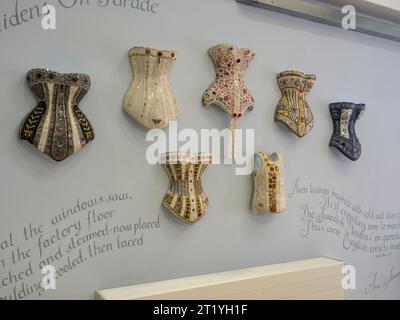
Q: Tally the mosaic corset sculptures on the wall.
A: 7